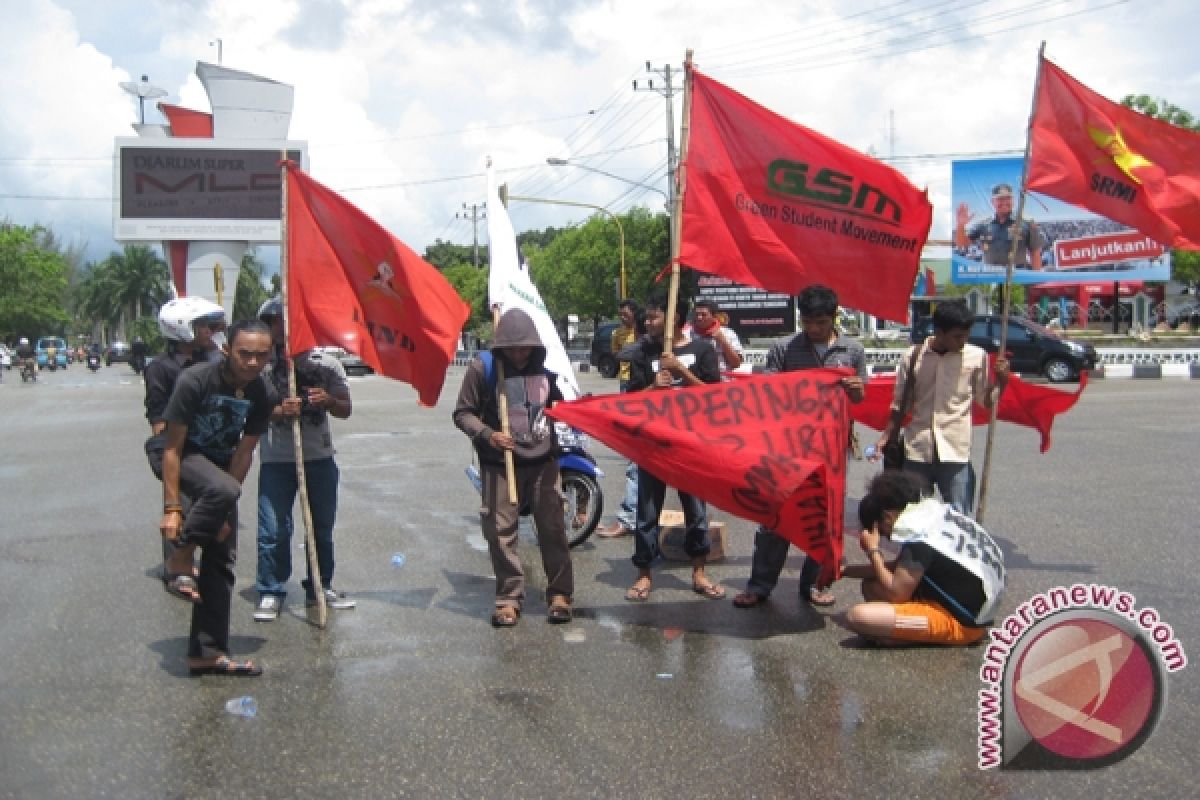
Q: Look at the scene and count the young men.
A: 10